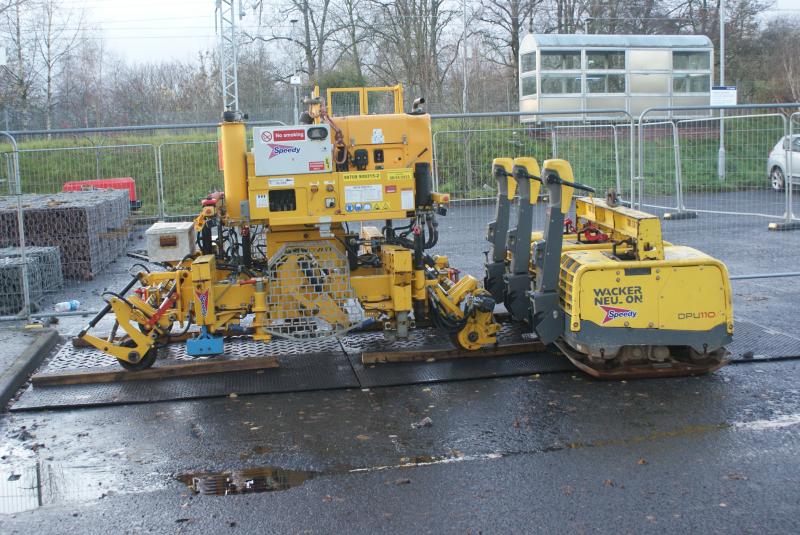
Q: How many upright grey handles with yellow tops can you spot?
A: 3